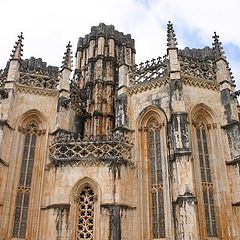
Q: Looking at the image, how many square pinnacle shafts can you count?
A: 5